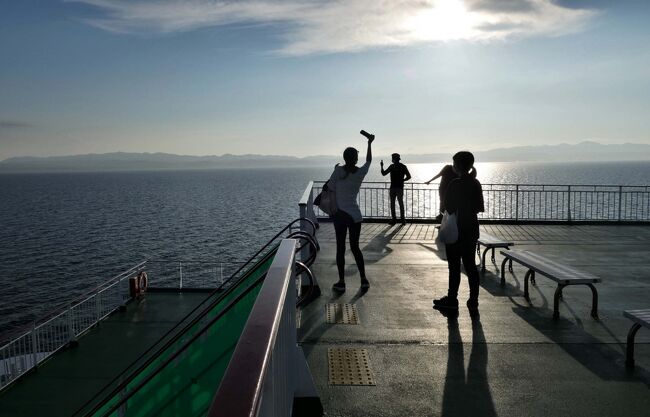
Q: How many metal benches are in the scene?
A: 3